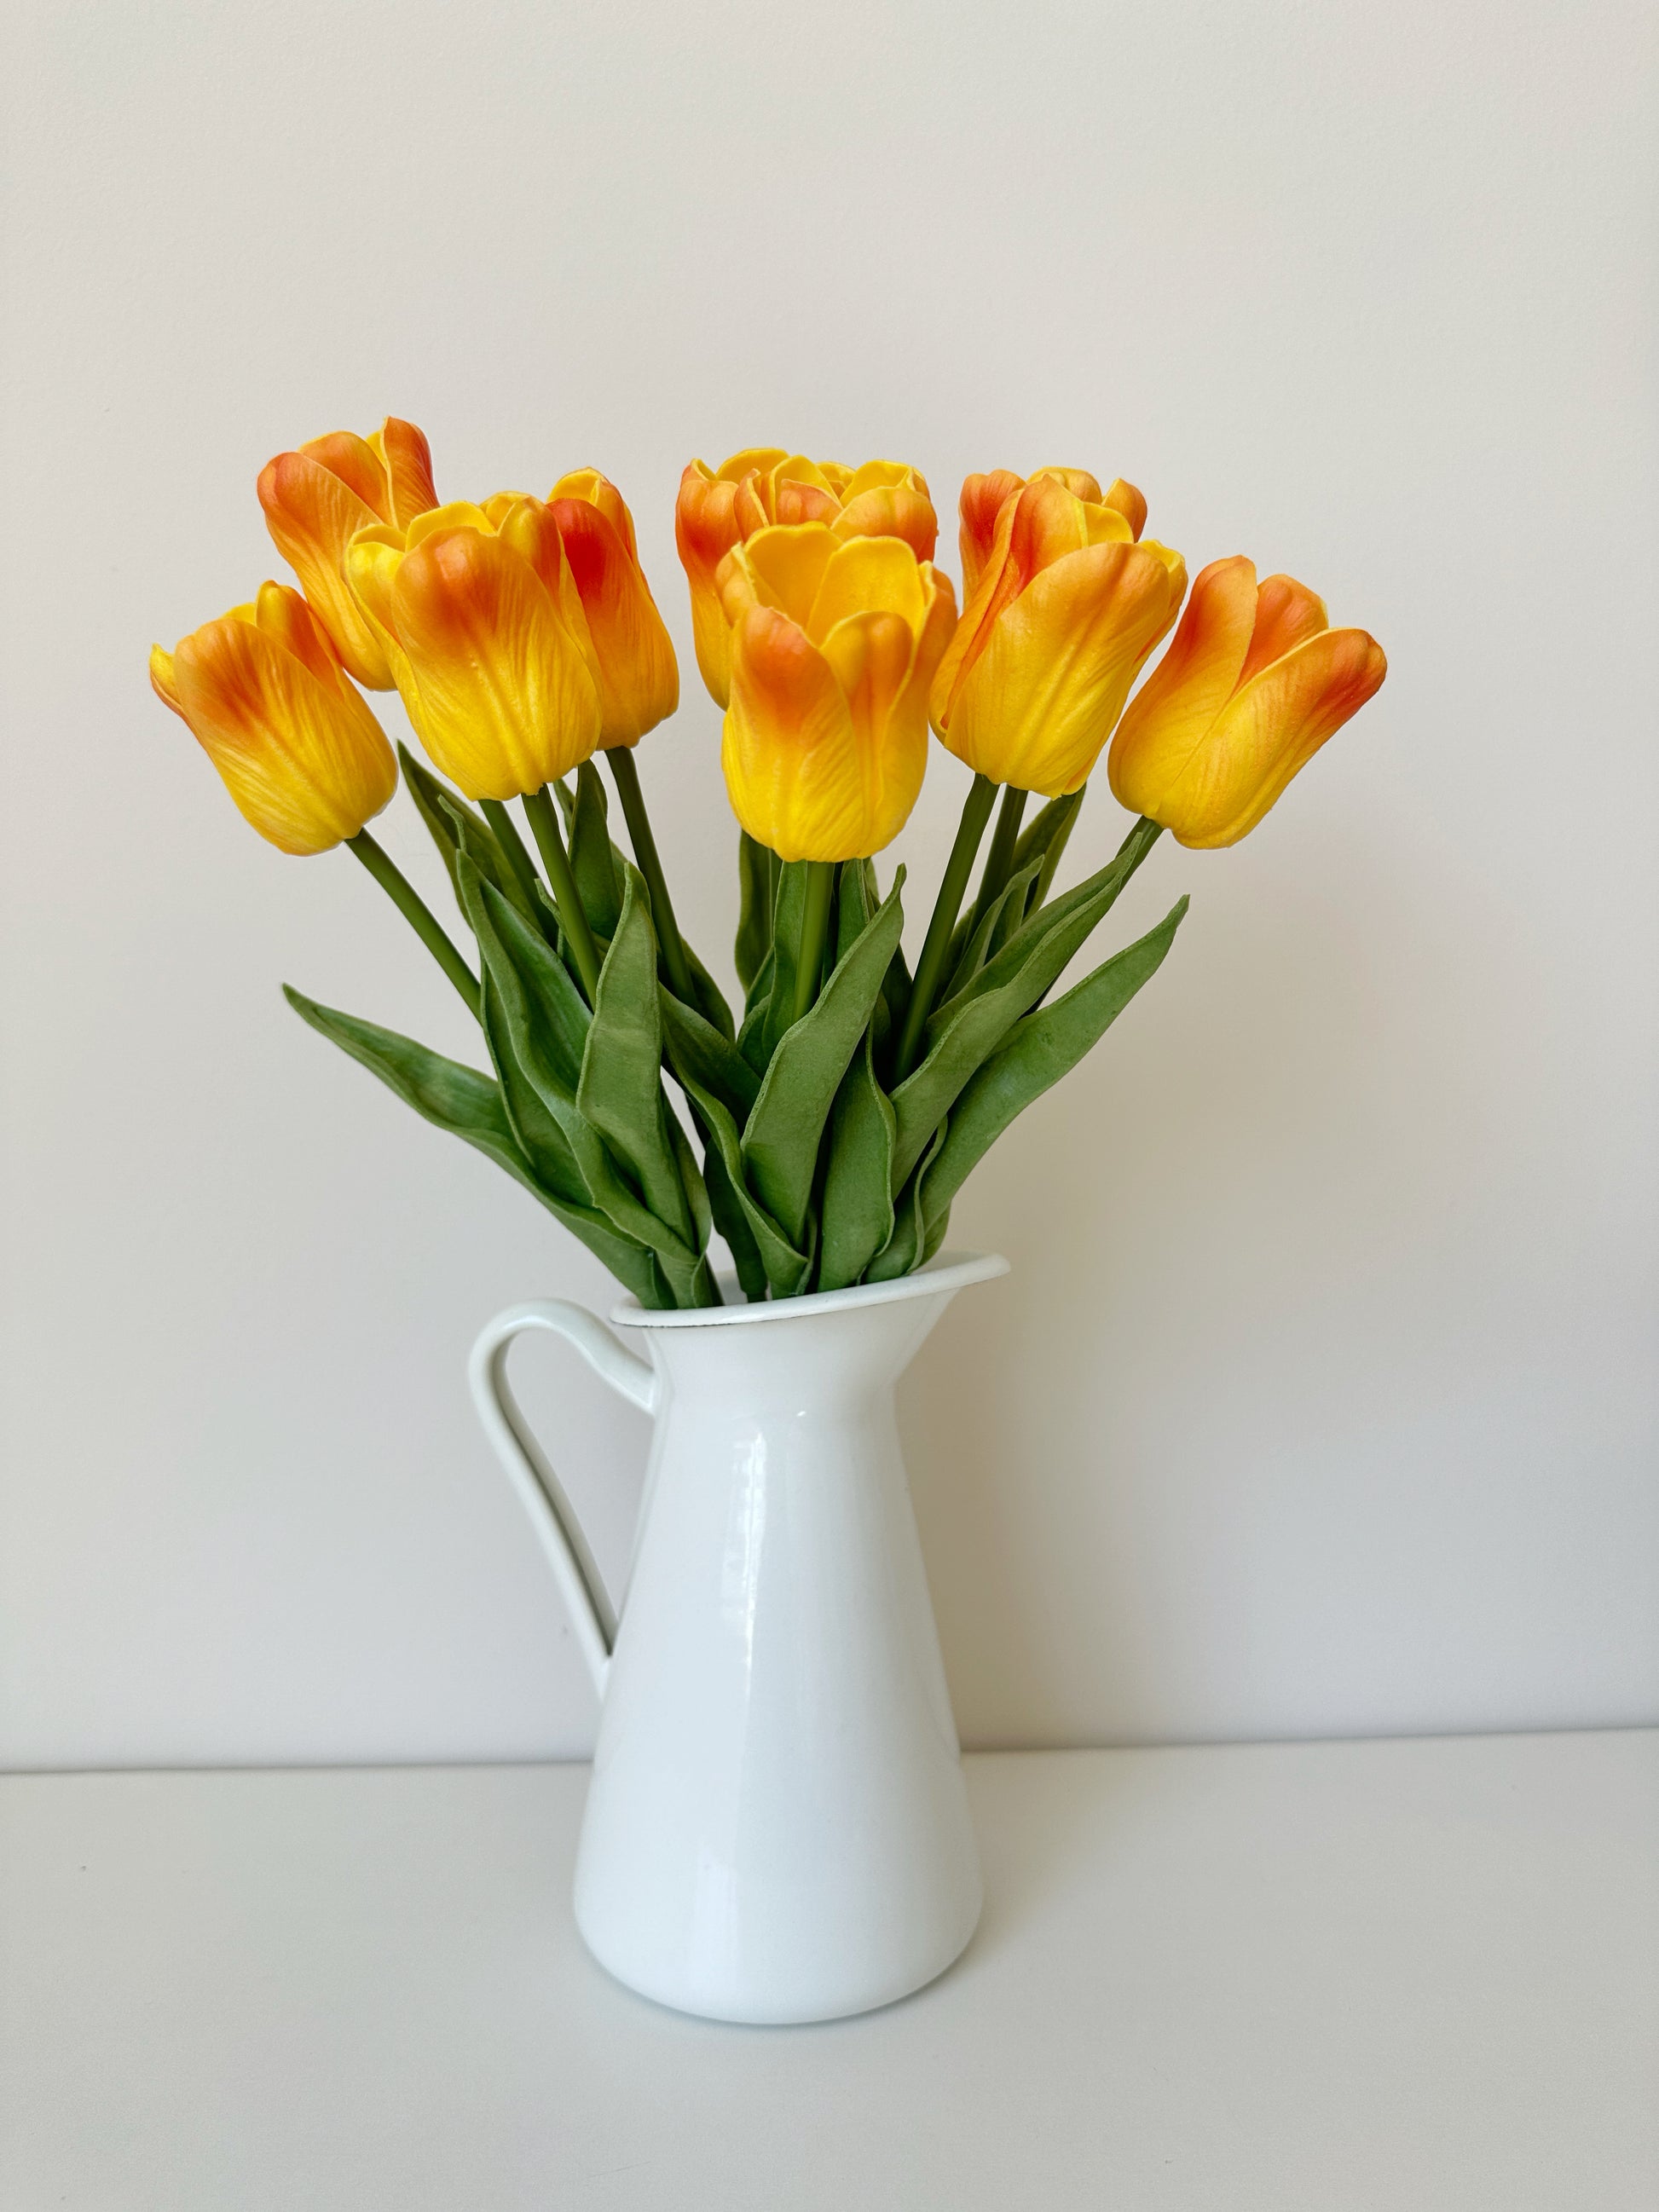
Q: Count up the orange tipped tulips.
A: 10